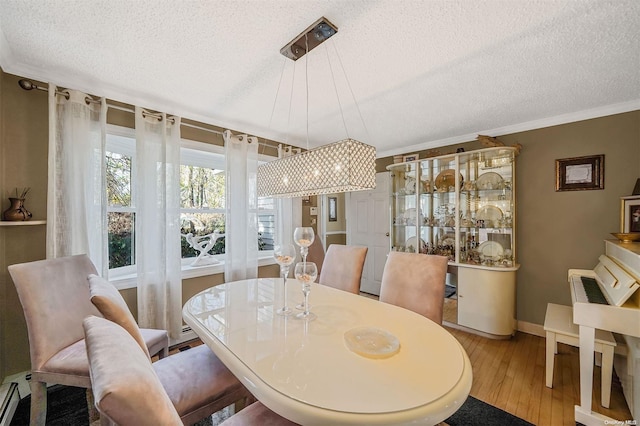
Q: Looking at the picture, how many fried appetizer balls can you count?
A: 0